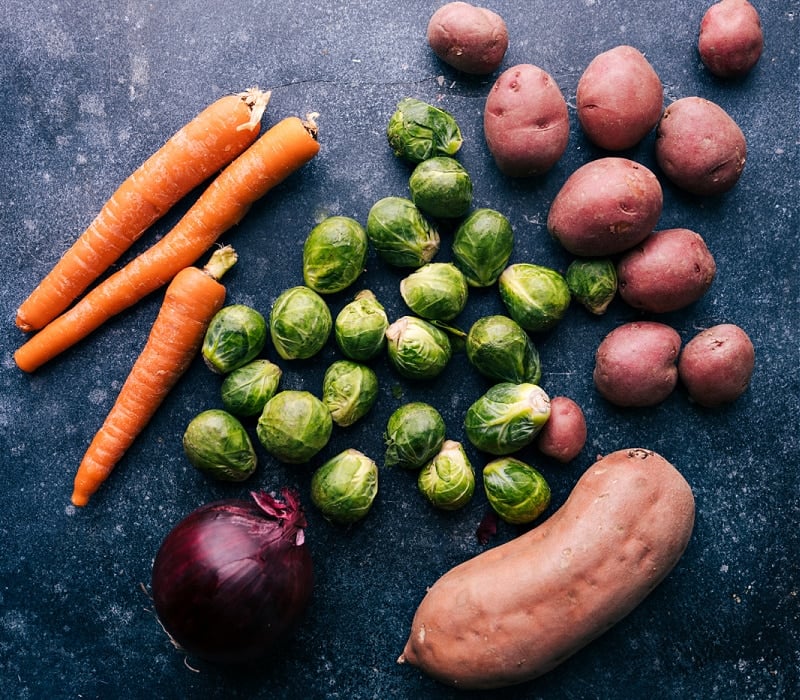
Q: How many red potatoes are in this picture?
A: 10